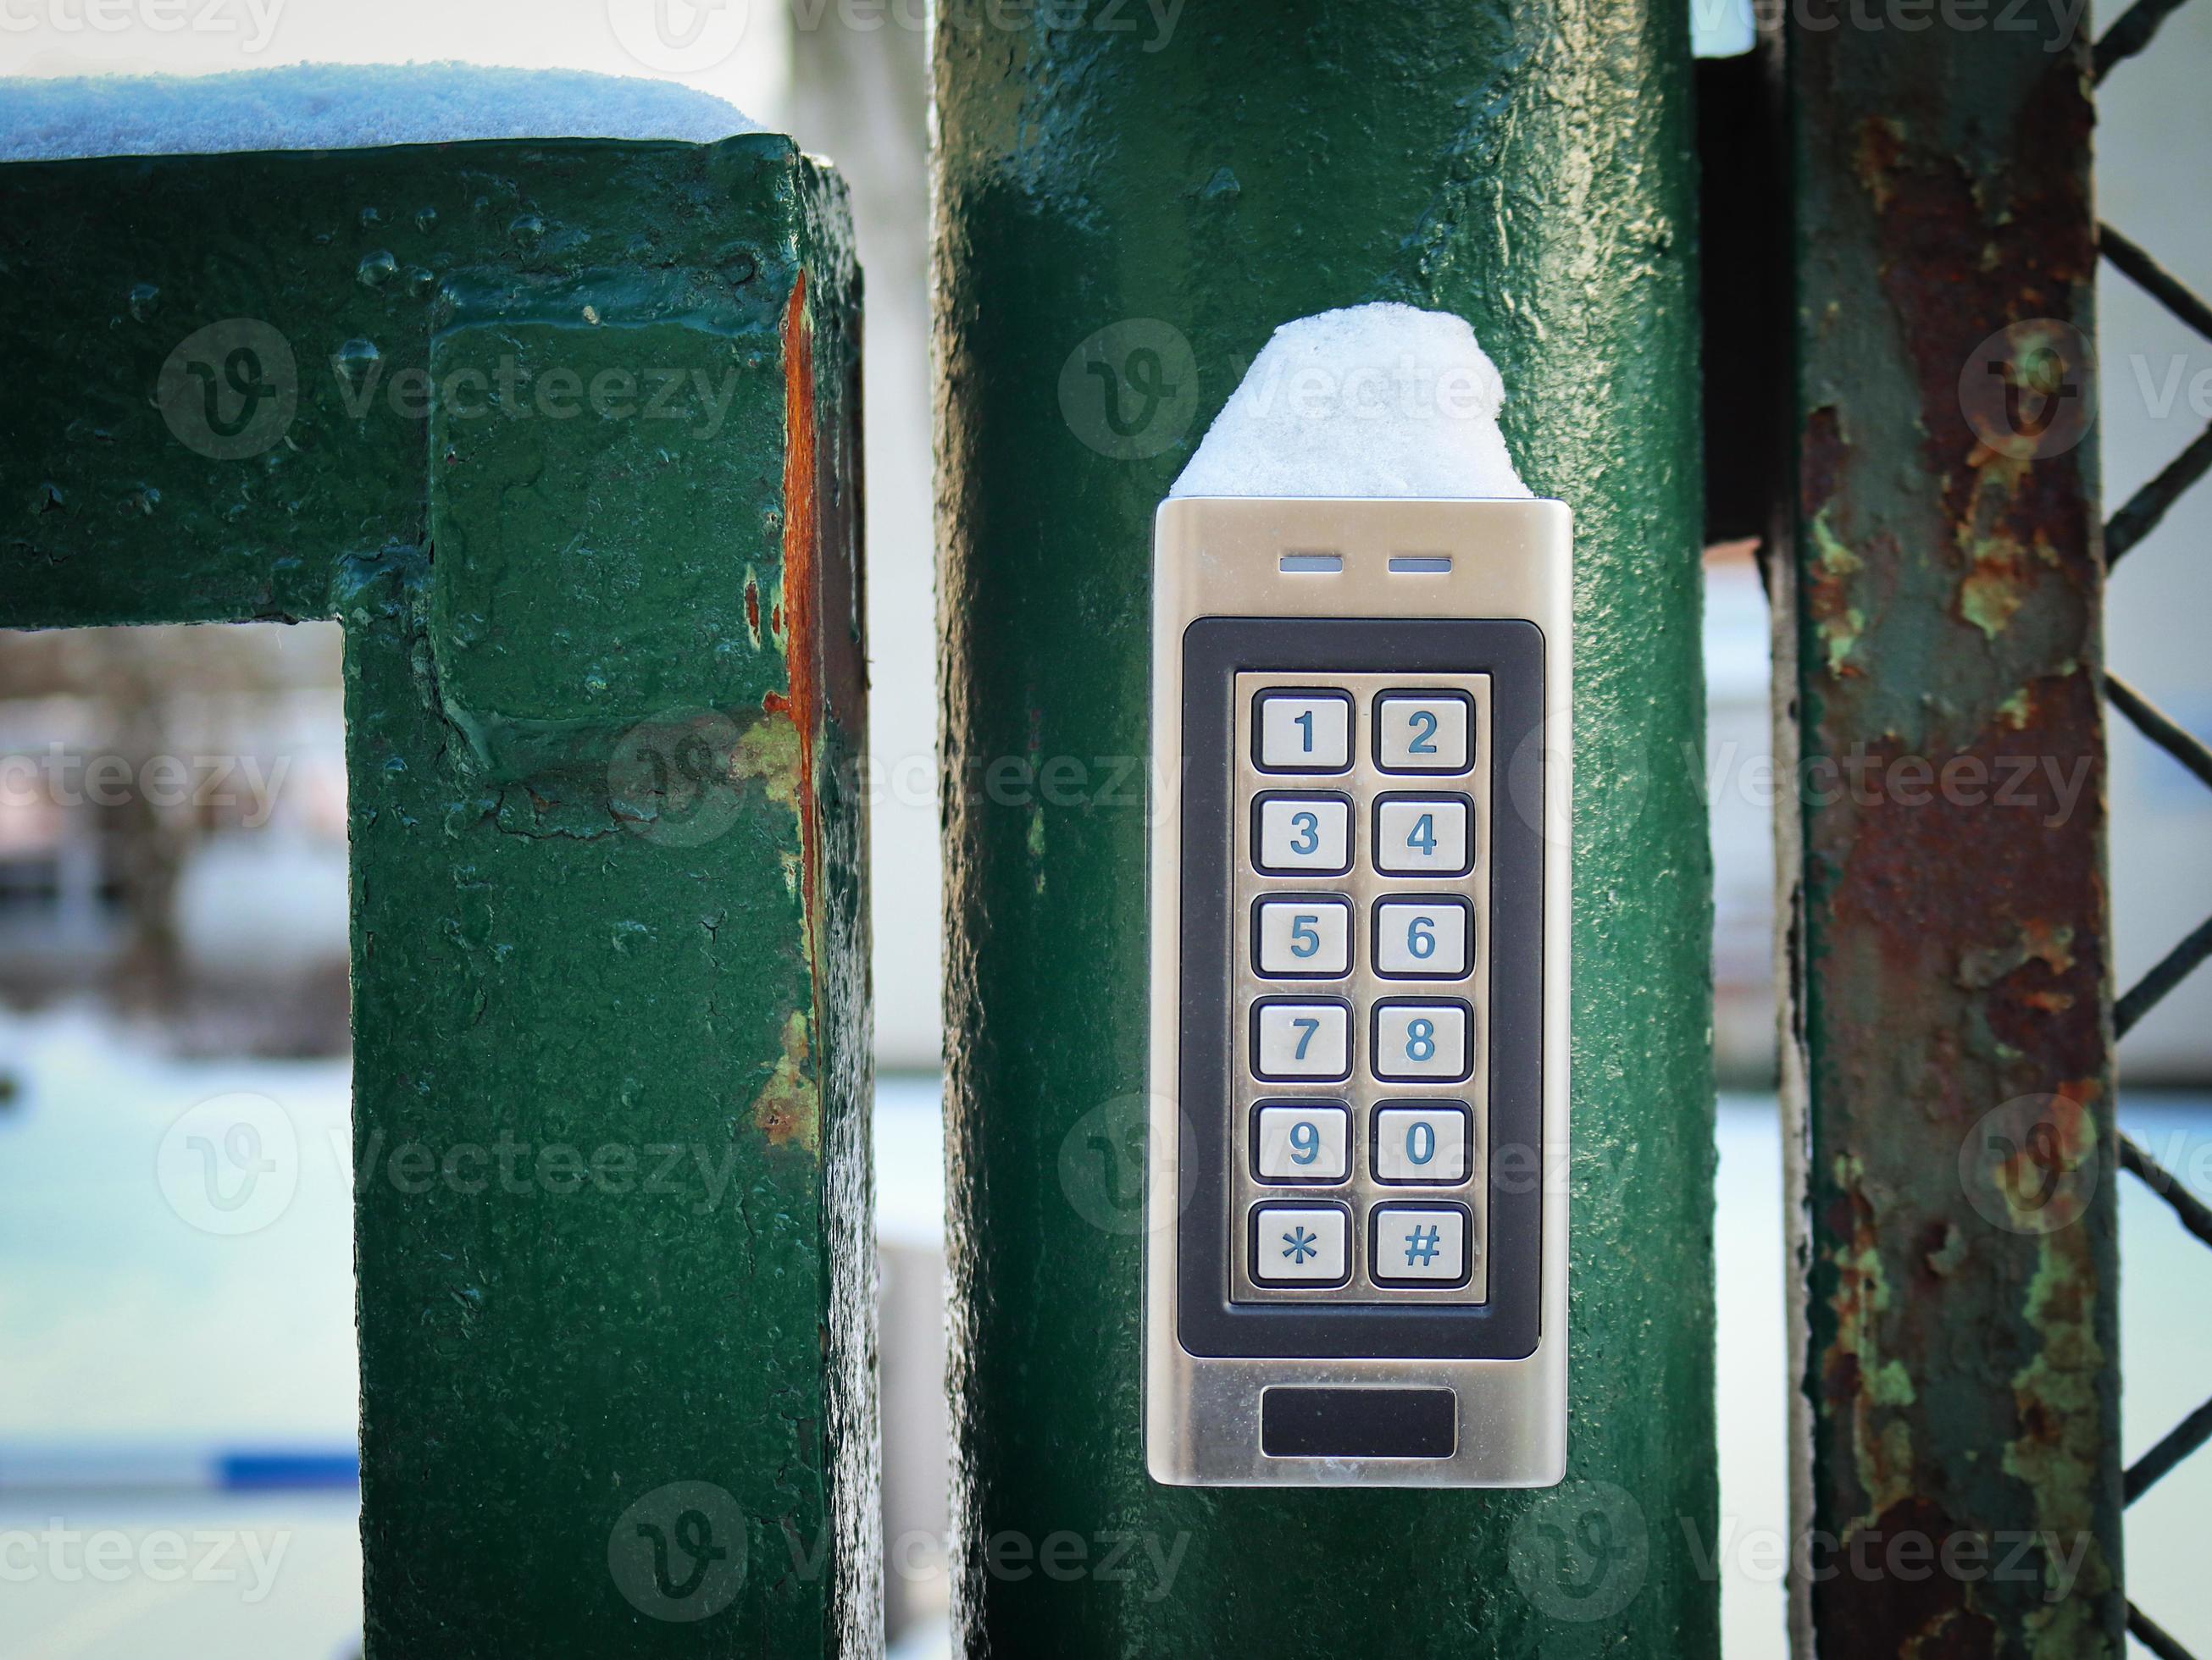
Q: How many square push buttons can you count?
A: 12